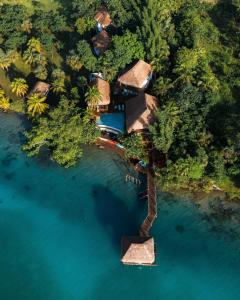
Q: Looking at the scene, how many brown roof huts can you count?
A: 7